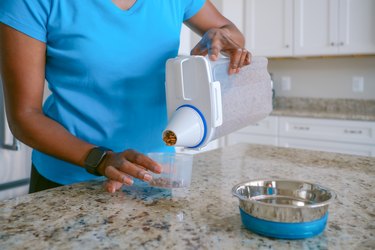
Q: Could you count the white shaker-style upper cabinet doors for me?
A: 3